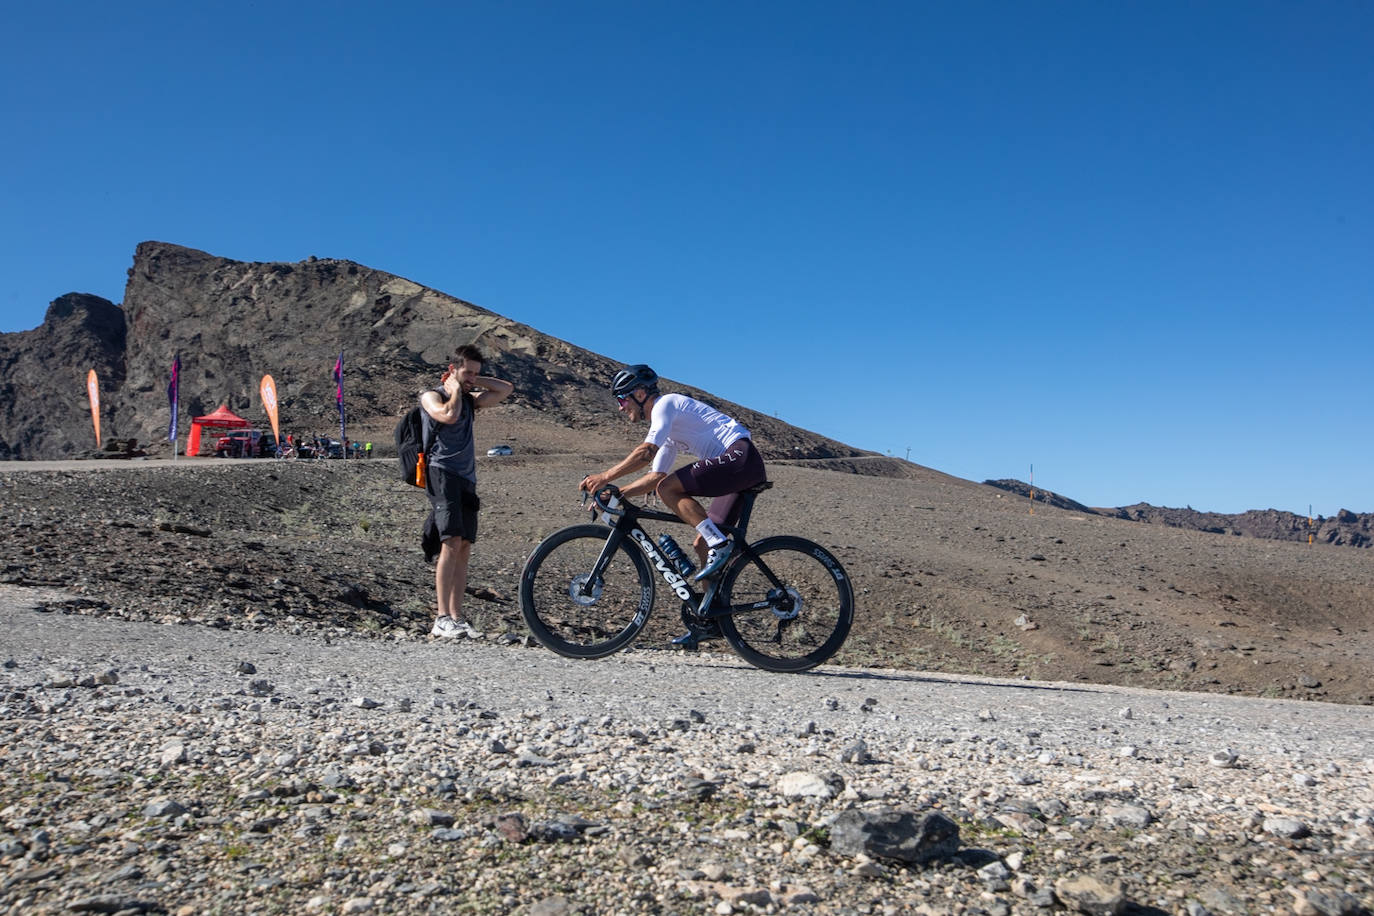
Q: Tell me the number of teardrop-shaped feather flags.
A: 2